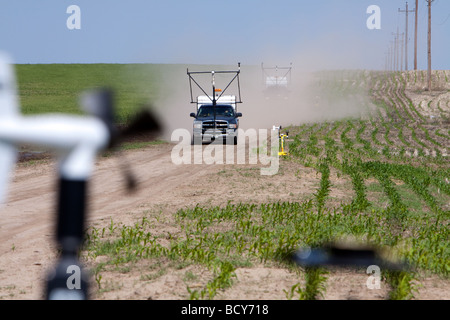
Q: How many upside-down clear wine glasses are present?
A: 0